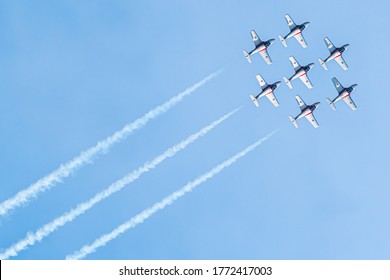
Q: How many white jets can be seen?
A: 7